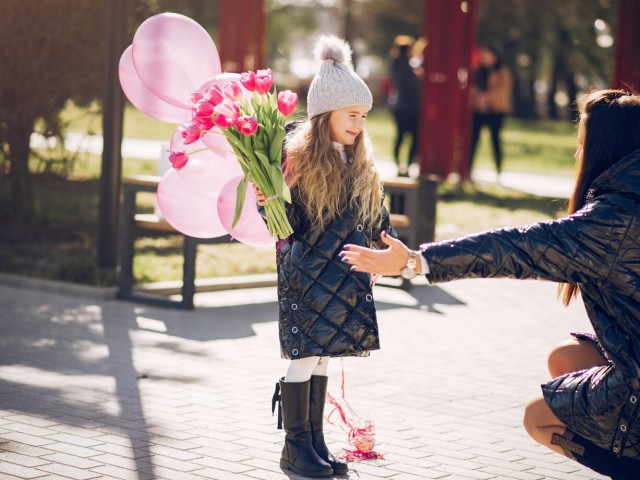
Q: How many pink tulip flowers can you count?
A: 12